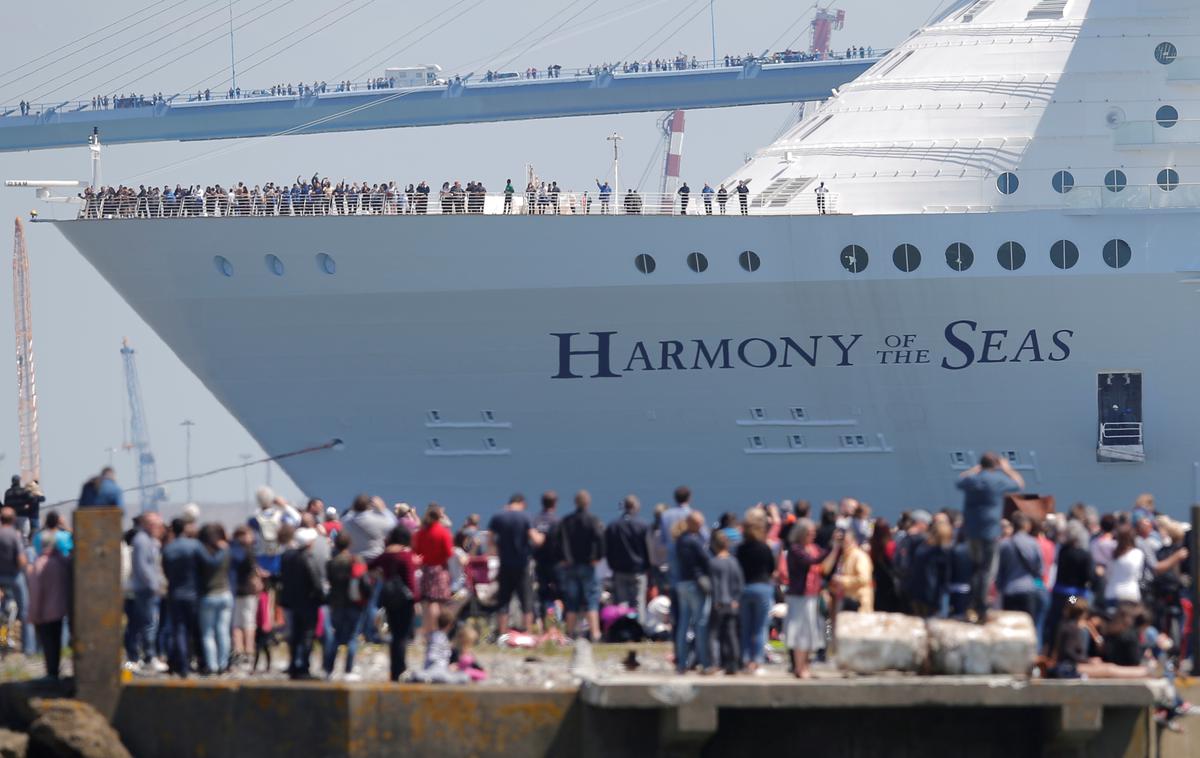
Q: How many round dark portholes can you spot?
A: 15